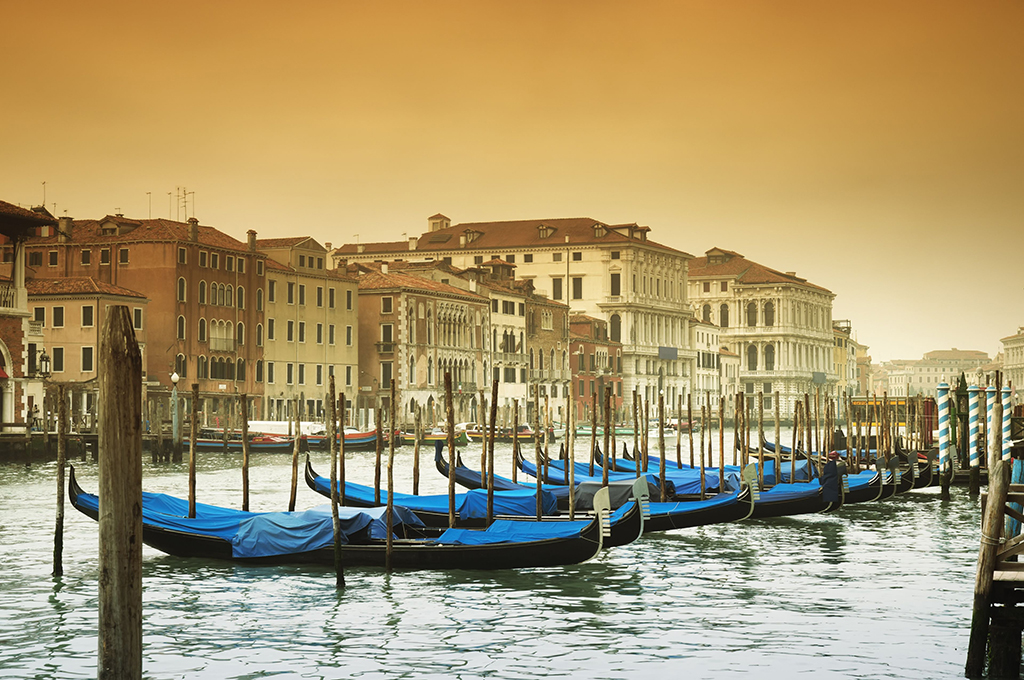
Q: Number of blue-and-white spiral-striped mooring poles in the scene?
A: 4